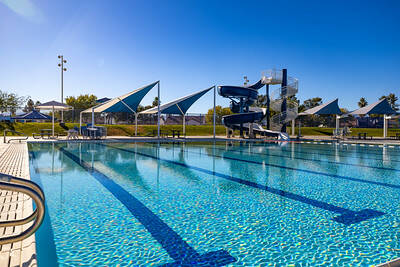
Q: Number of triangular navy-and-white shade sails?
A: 4